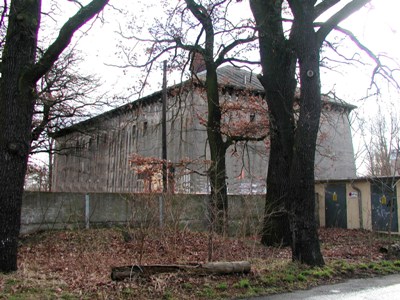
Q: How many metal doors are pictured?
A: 2